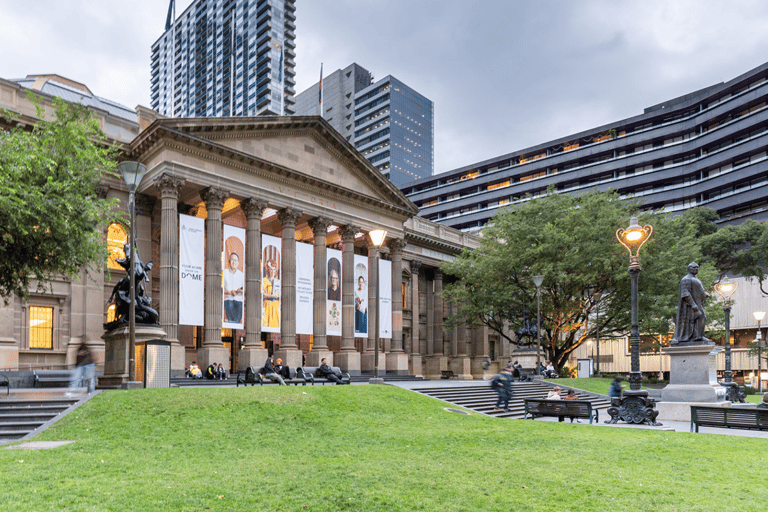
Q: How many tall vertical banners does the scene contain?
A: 7